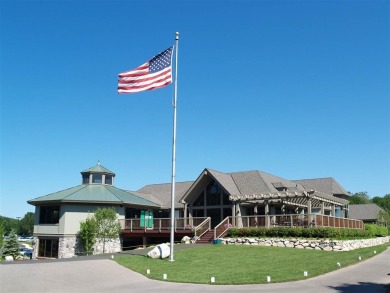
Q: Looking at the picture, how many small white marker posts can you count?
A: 9